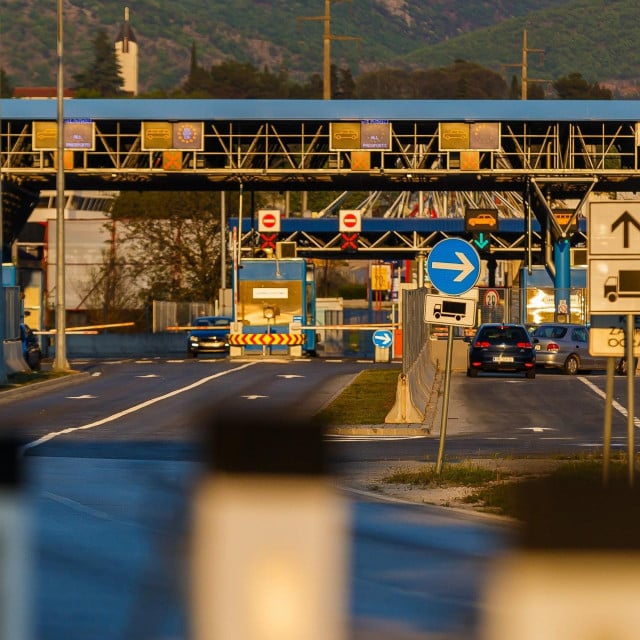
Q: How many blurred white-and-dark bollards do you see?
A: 3